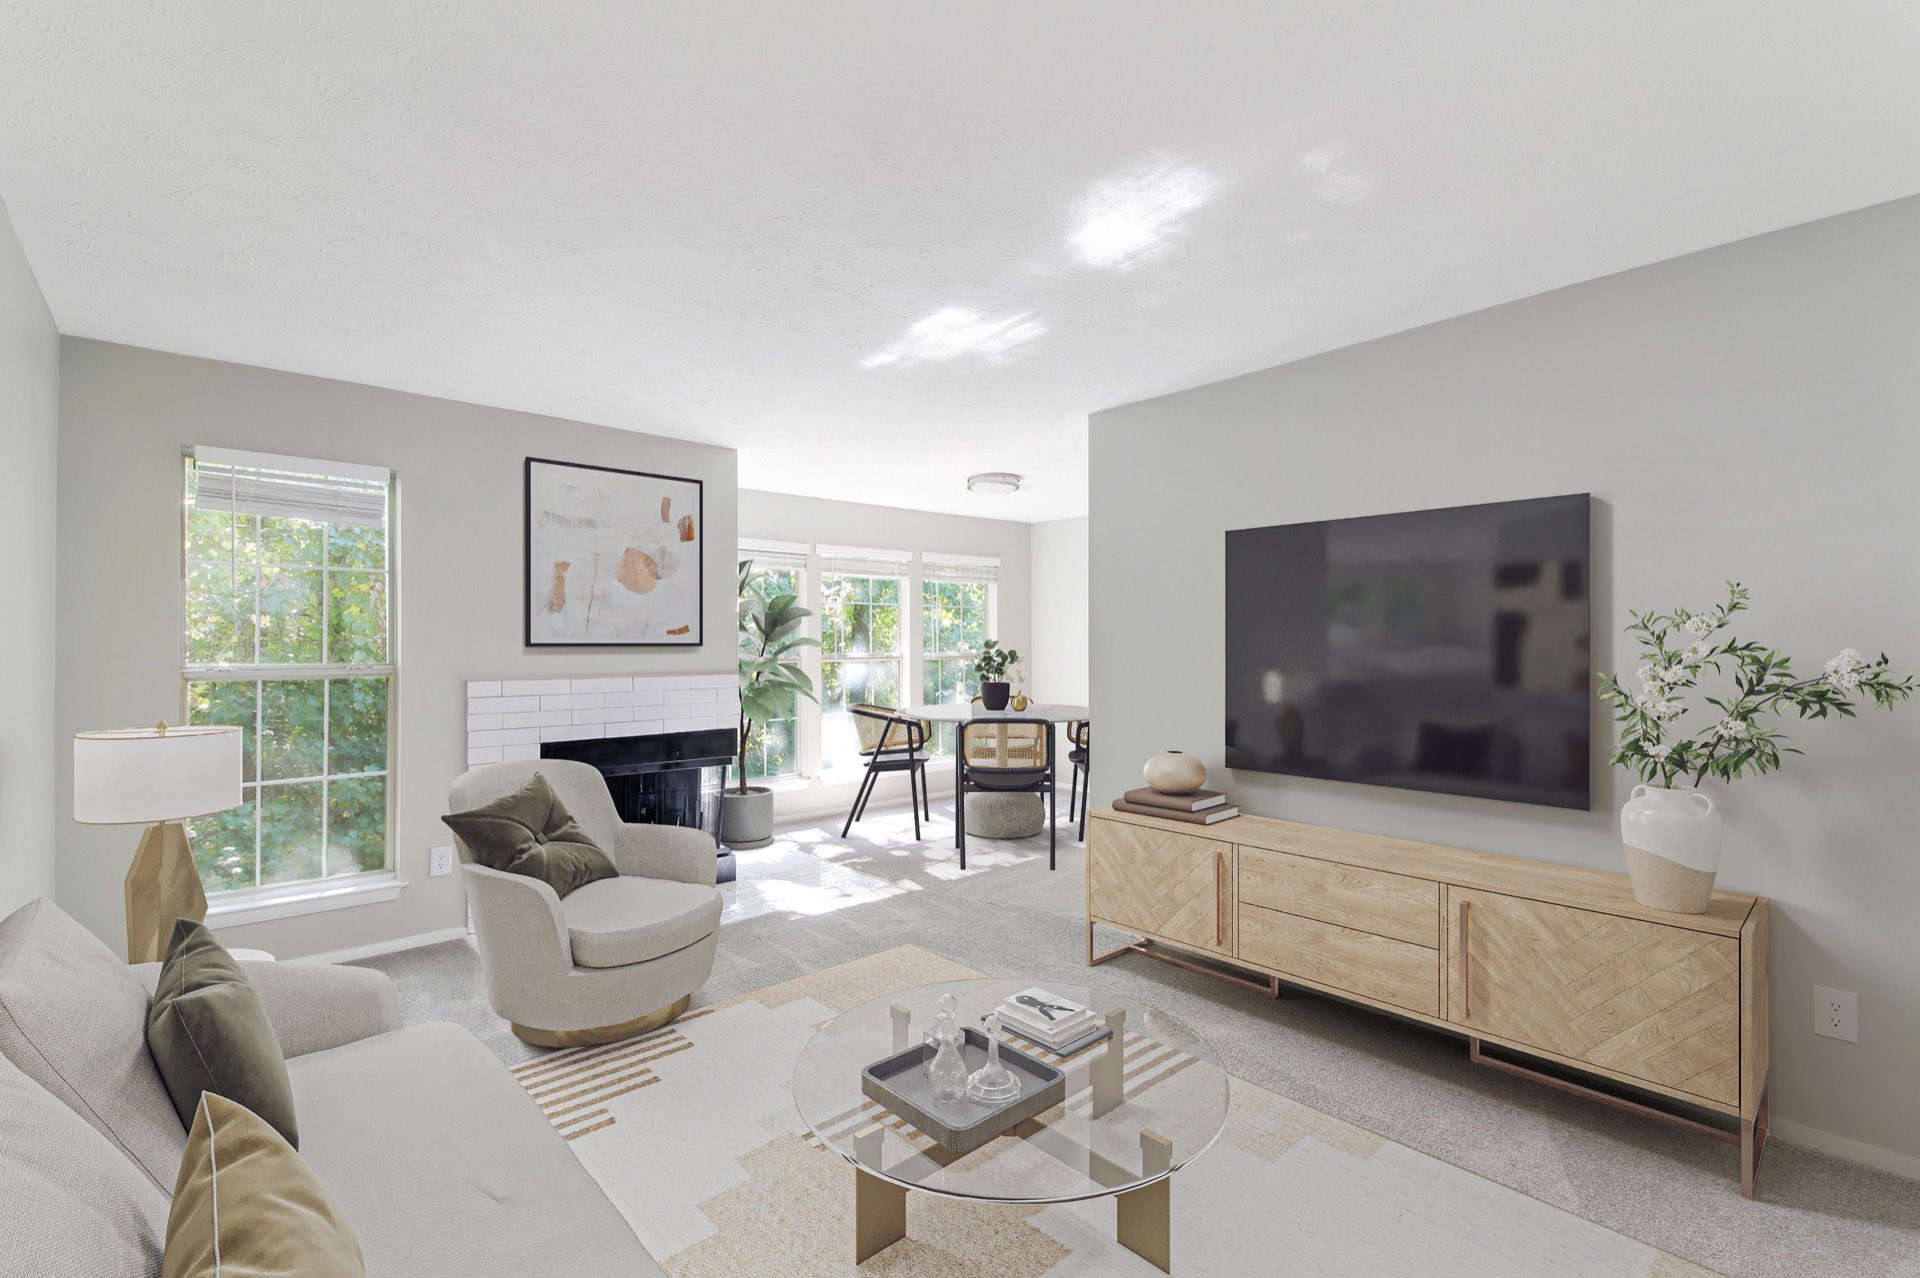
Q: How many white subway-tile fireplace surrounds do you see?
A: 1